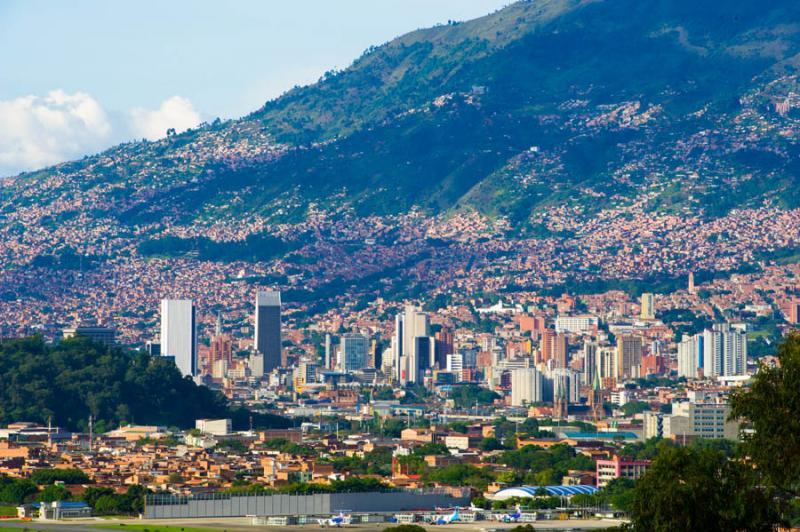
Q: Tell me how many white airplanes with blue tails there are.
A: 3